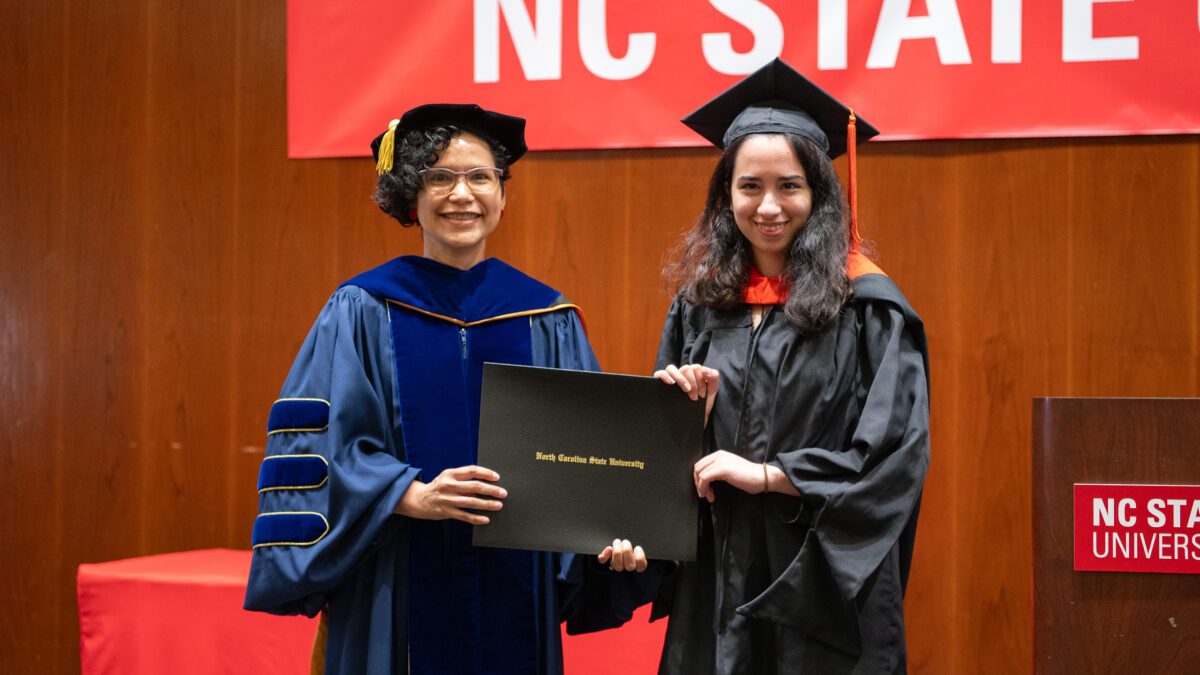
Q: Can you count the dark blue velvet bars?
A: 3